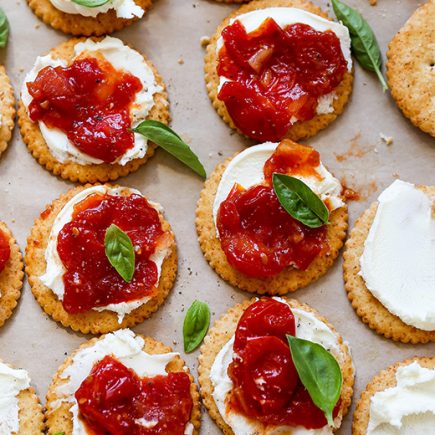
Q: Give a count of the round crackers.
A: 14